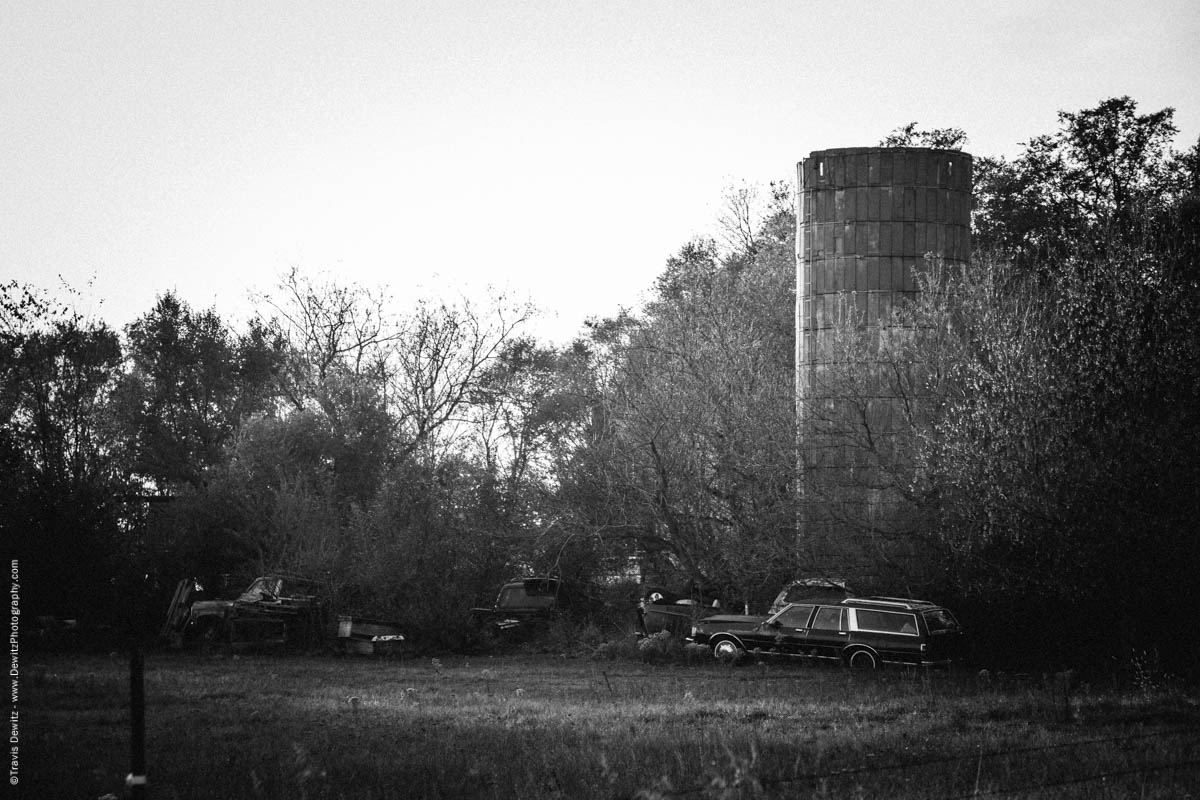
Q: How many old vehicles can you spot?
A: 5